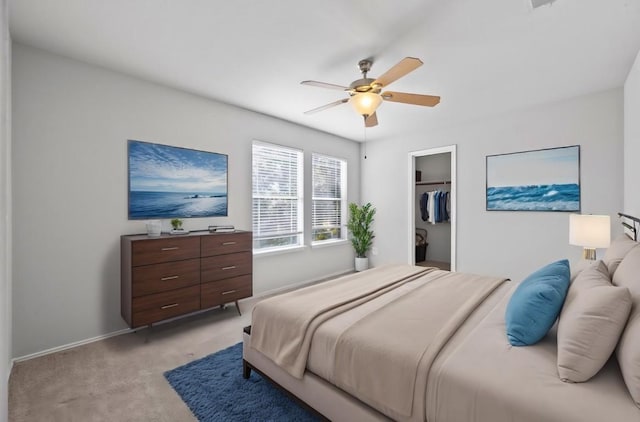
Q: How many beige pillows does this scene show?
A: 3